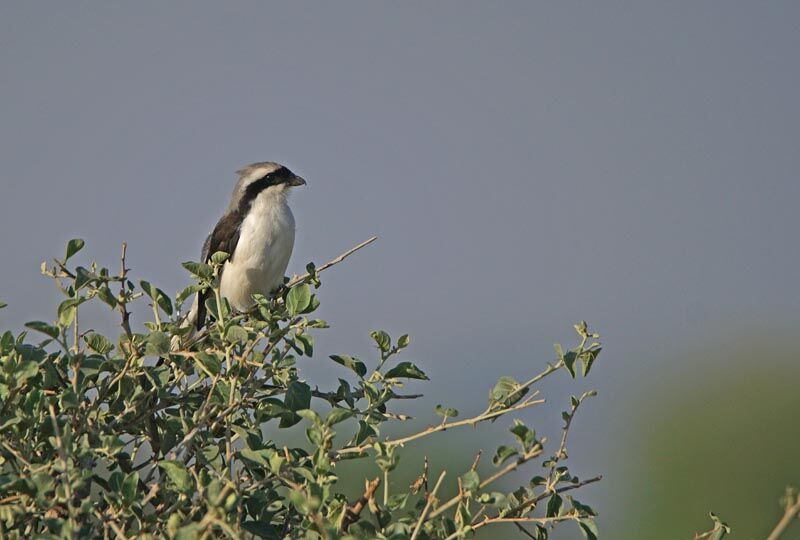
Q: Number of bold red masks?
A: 0